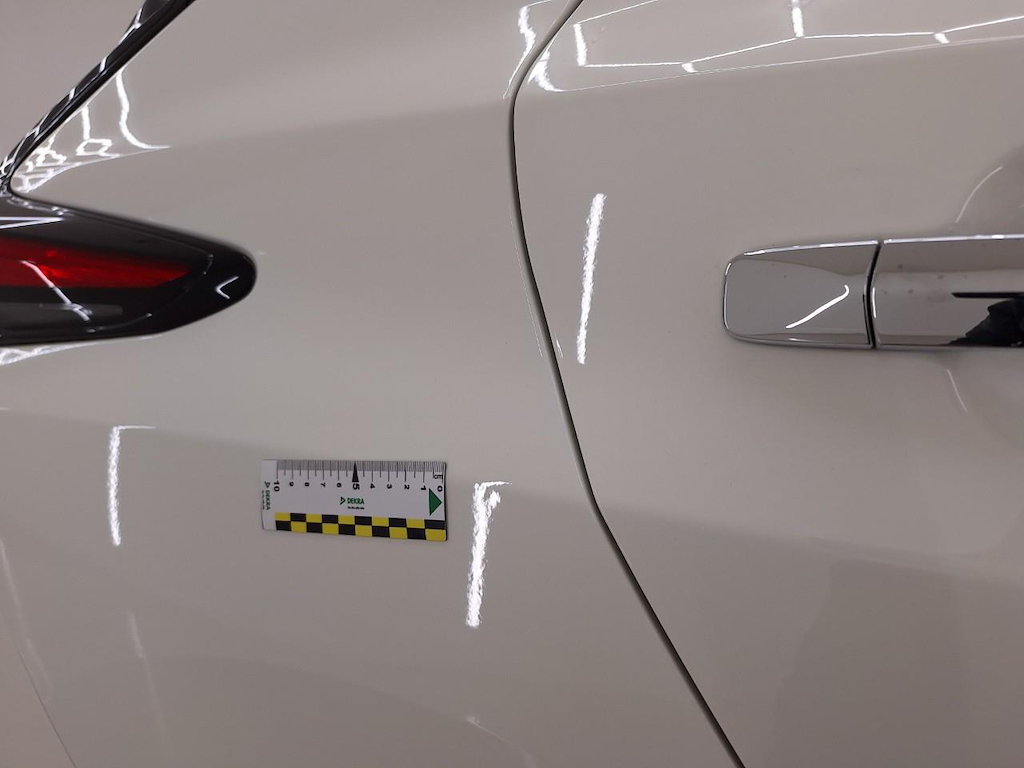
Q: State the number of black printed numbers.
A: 11